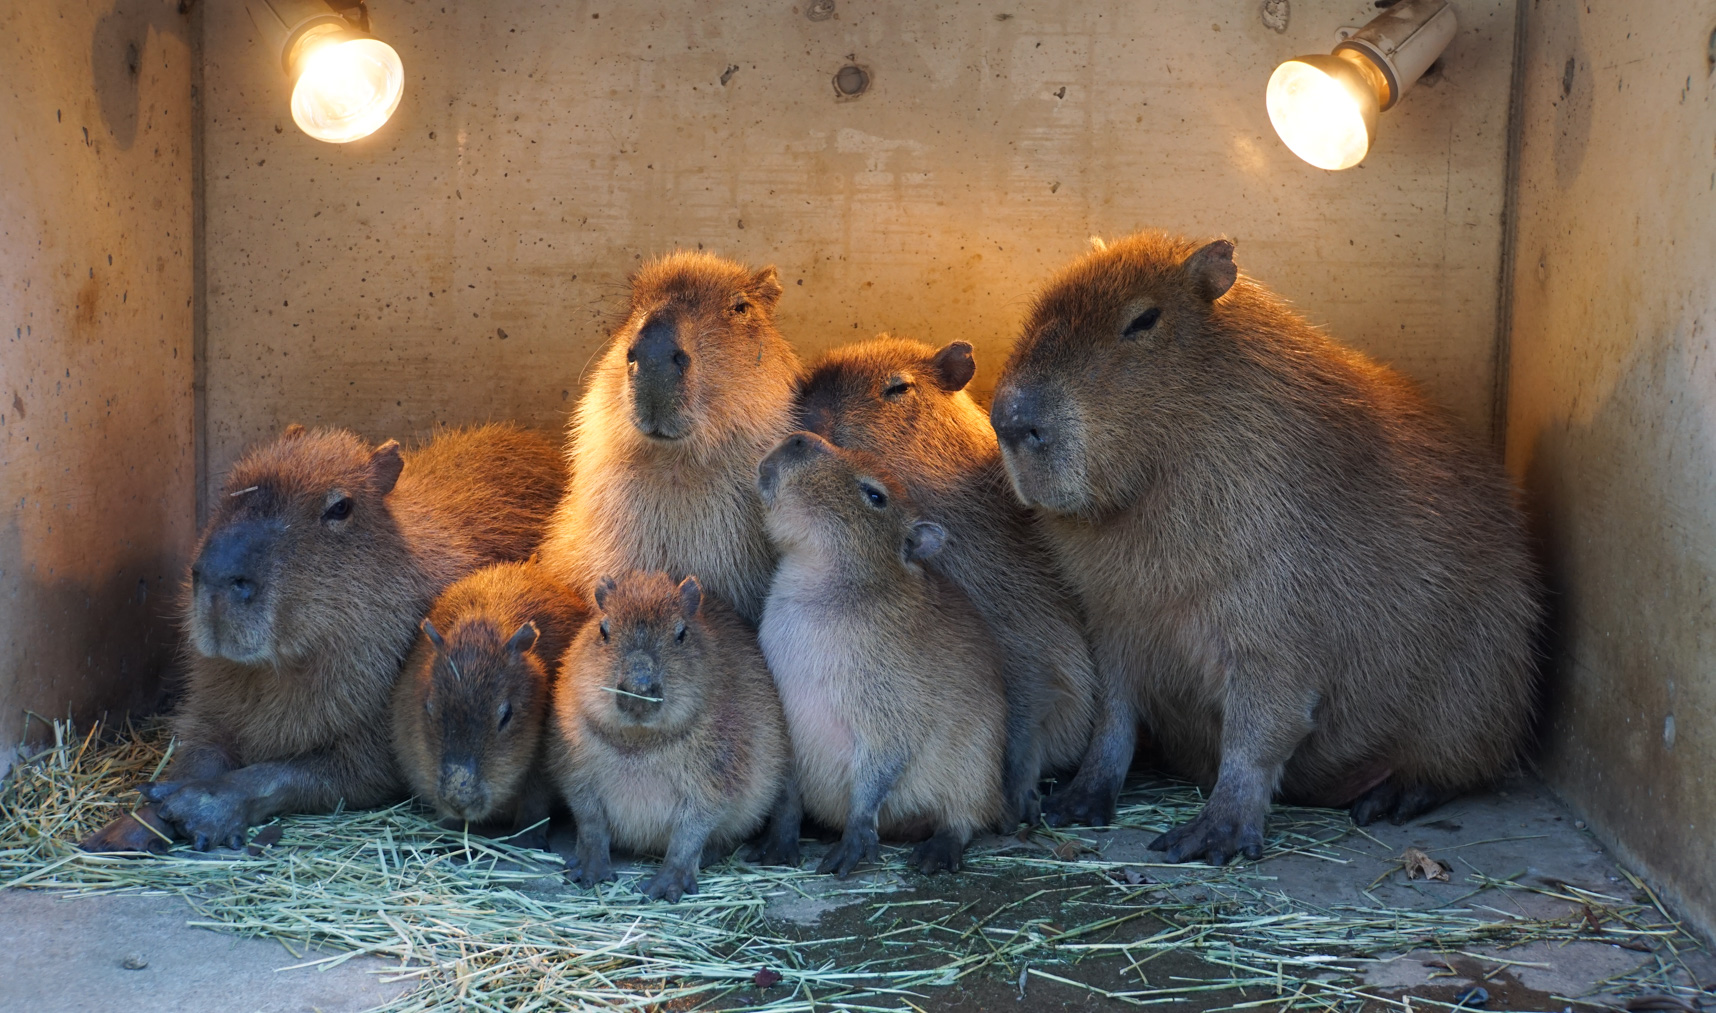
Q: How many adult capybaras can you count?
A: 4